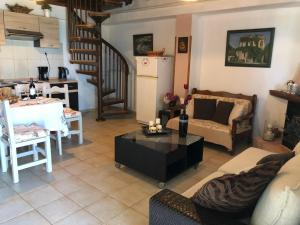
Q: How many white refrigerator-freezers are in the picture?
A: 1